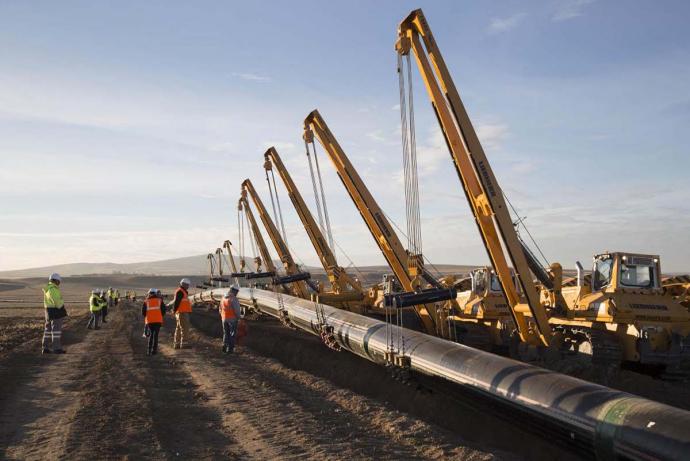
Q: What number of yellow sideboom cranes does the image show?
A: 8